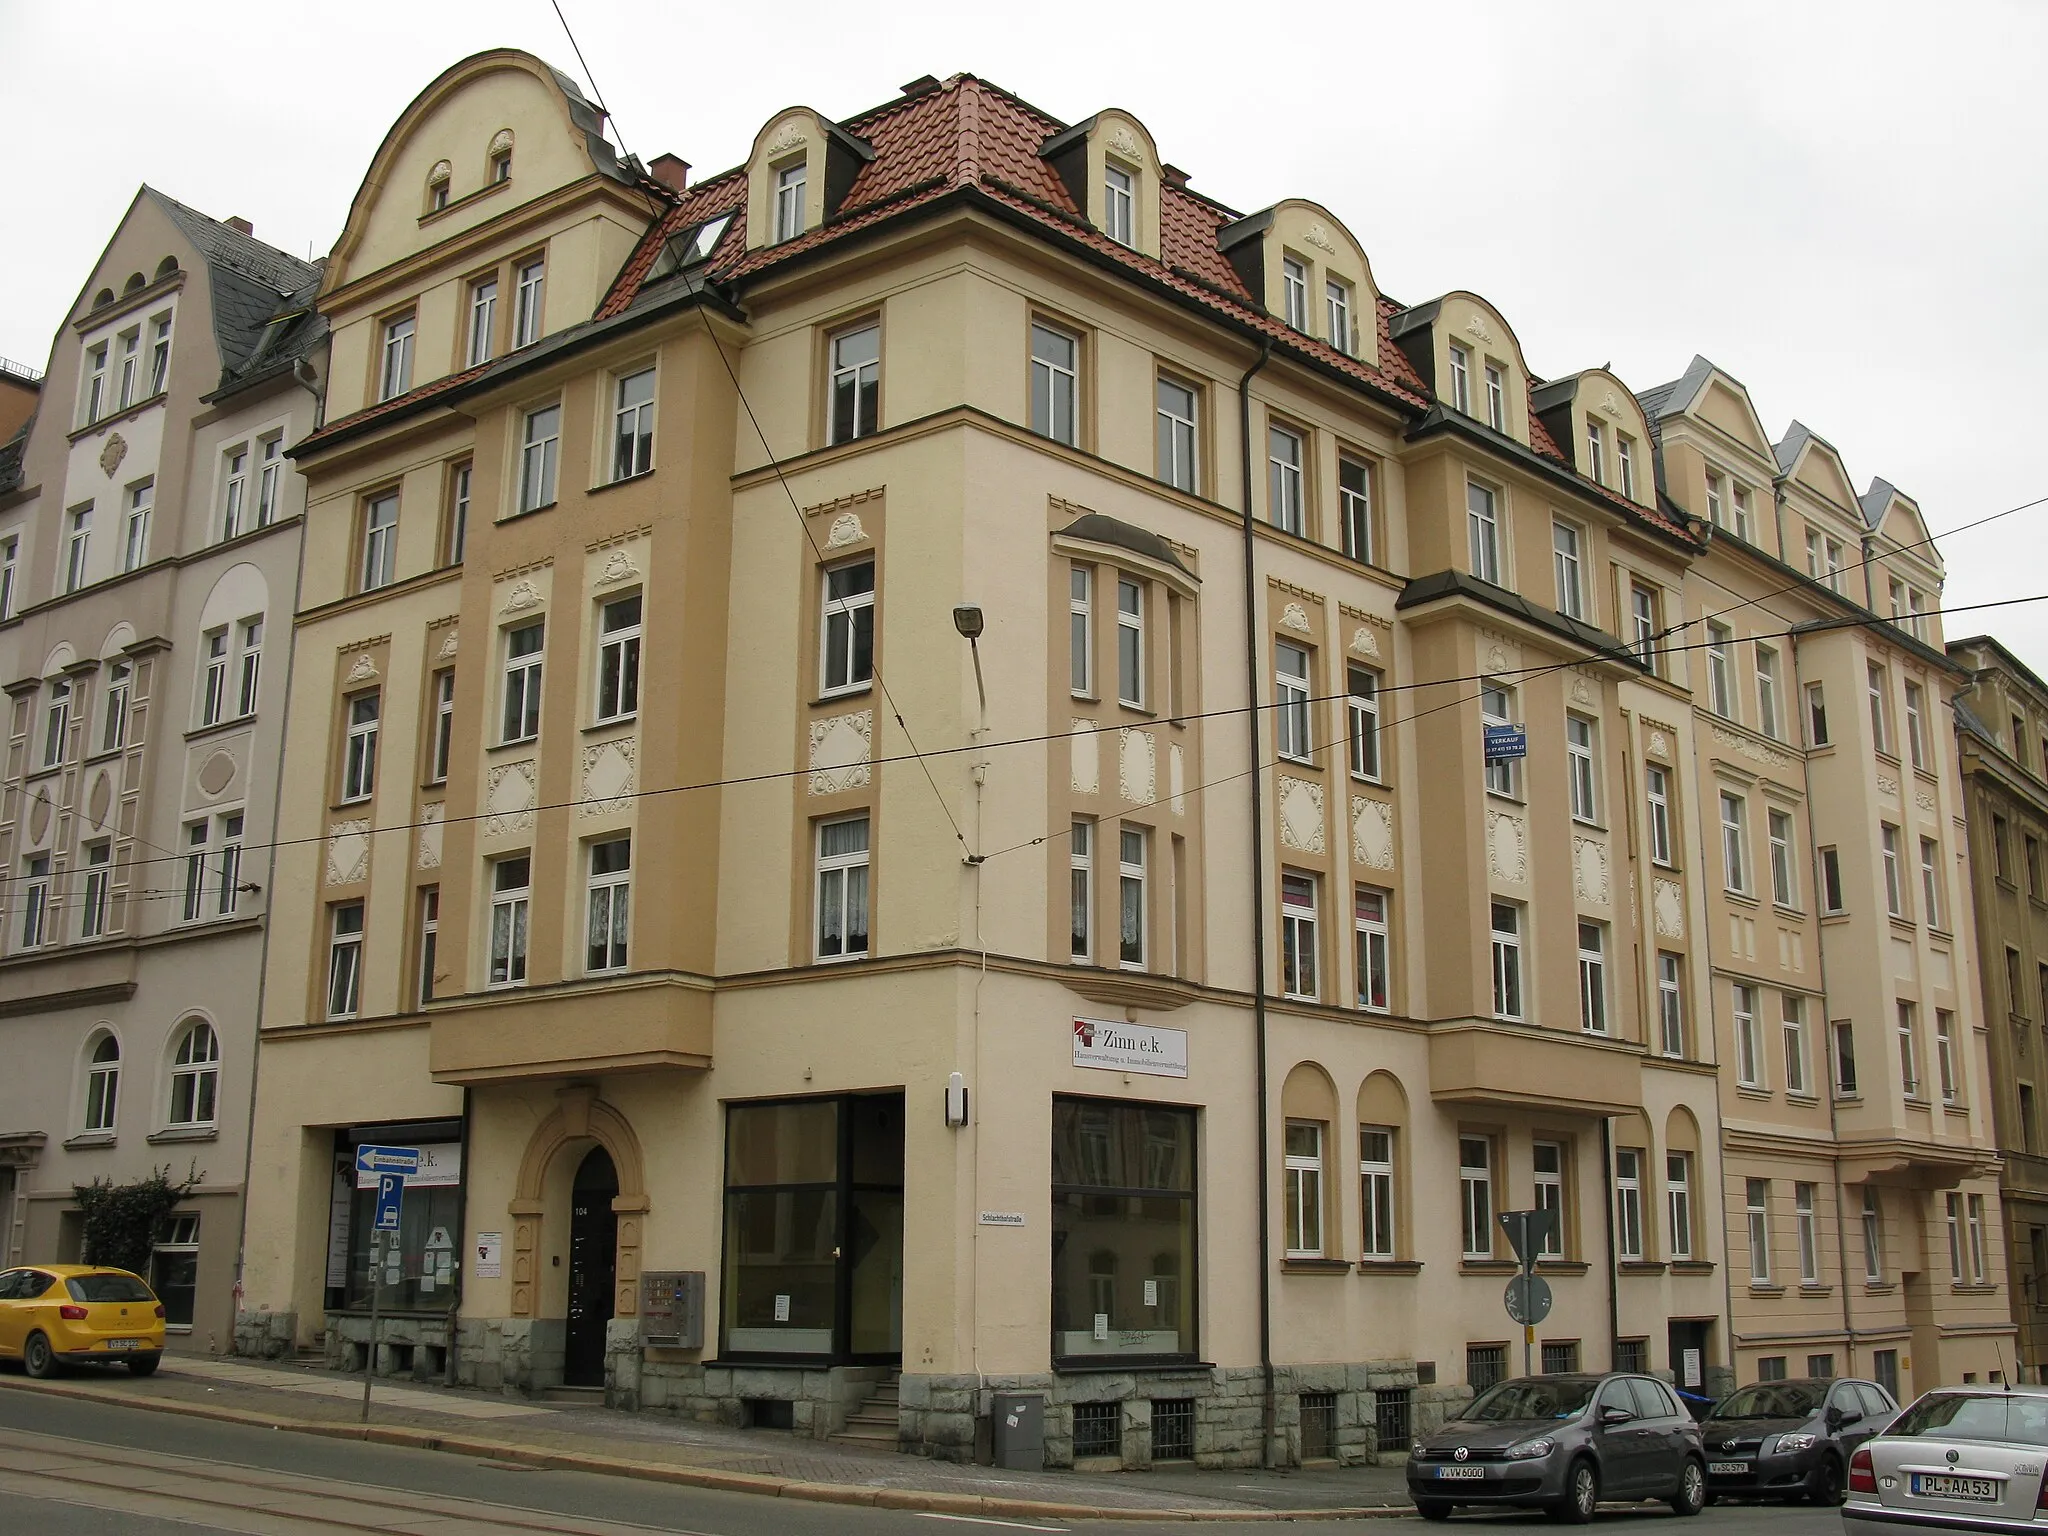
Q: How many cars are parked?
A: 4